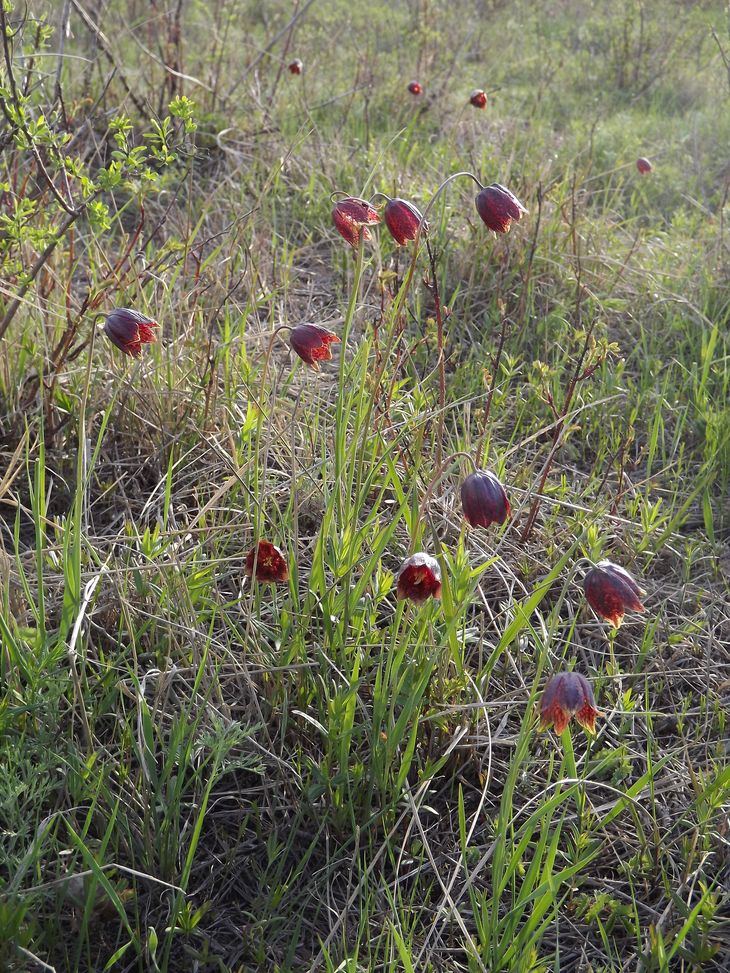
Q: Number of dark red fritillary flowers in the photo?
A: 14